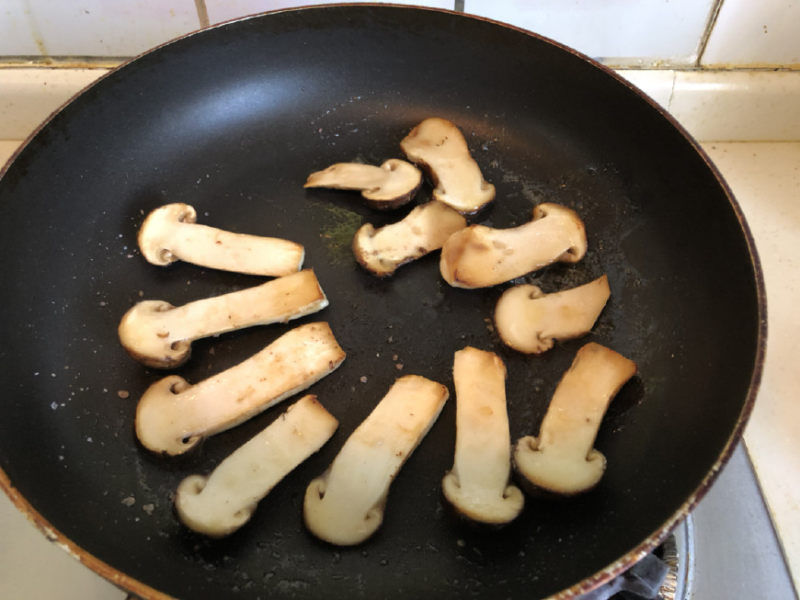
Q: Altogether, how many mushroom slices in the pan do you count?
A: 12